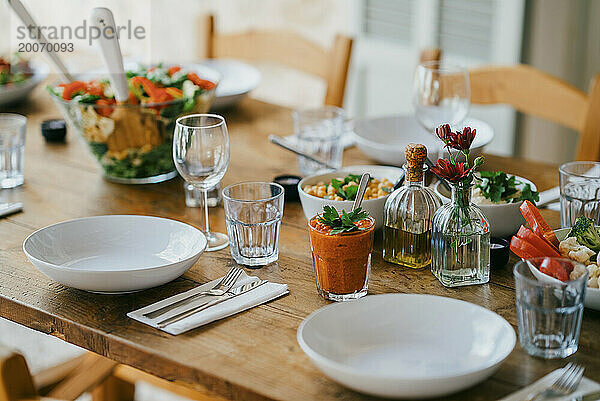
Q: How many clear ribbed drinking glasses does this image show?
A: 5